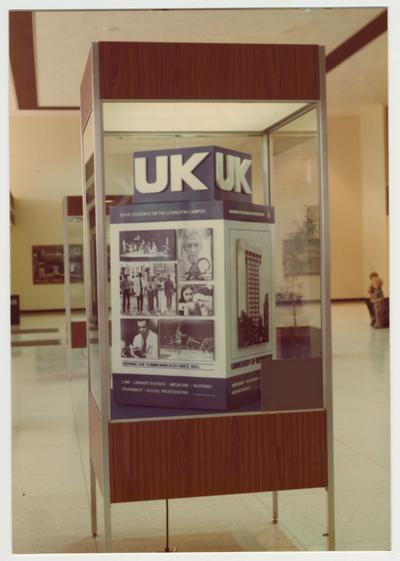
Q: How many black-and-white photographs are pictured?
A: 7